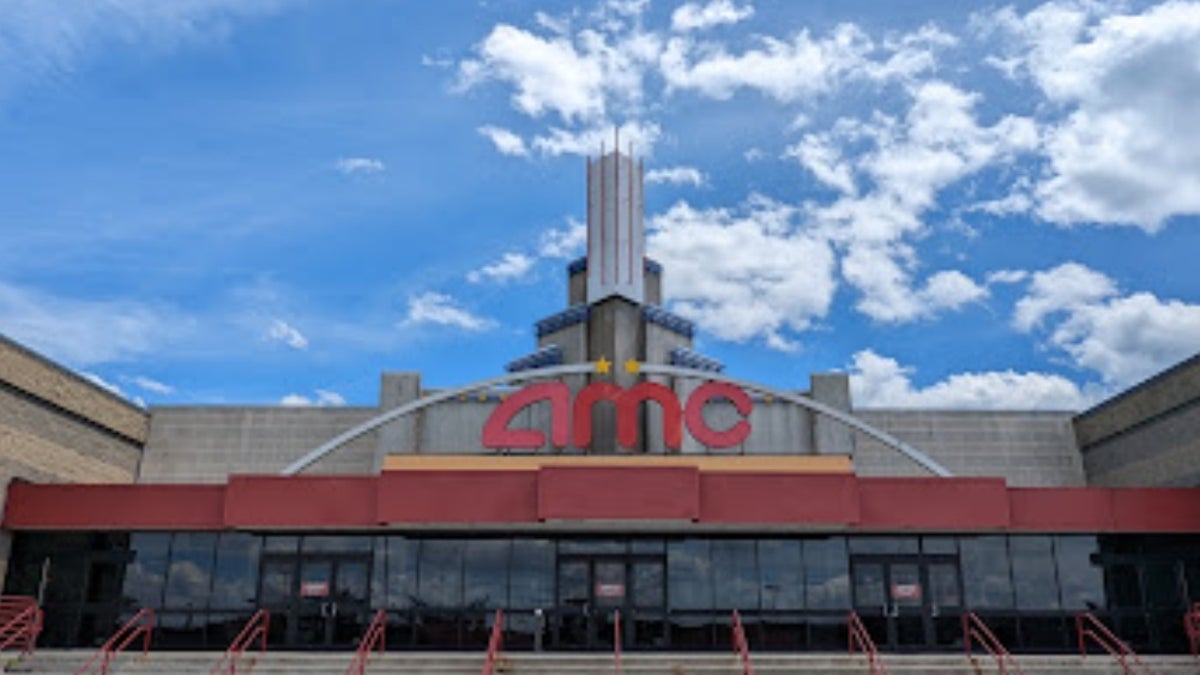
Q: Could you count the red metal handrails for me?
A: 11